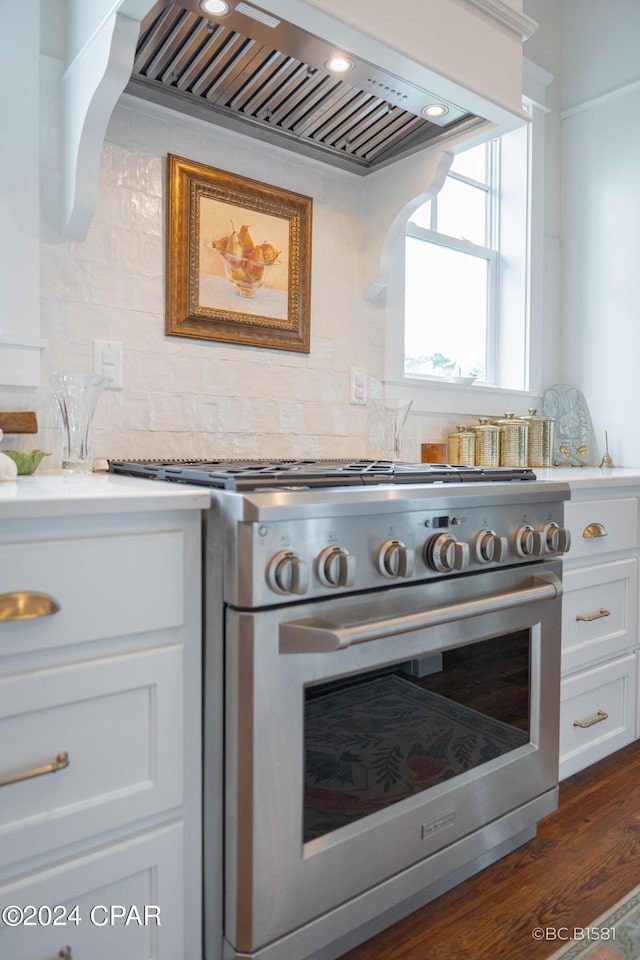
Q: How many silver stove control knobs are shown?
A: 7